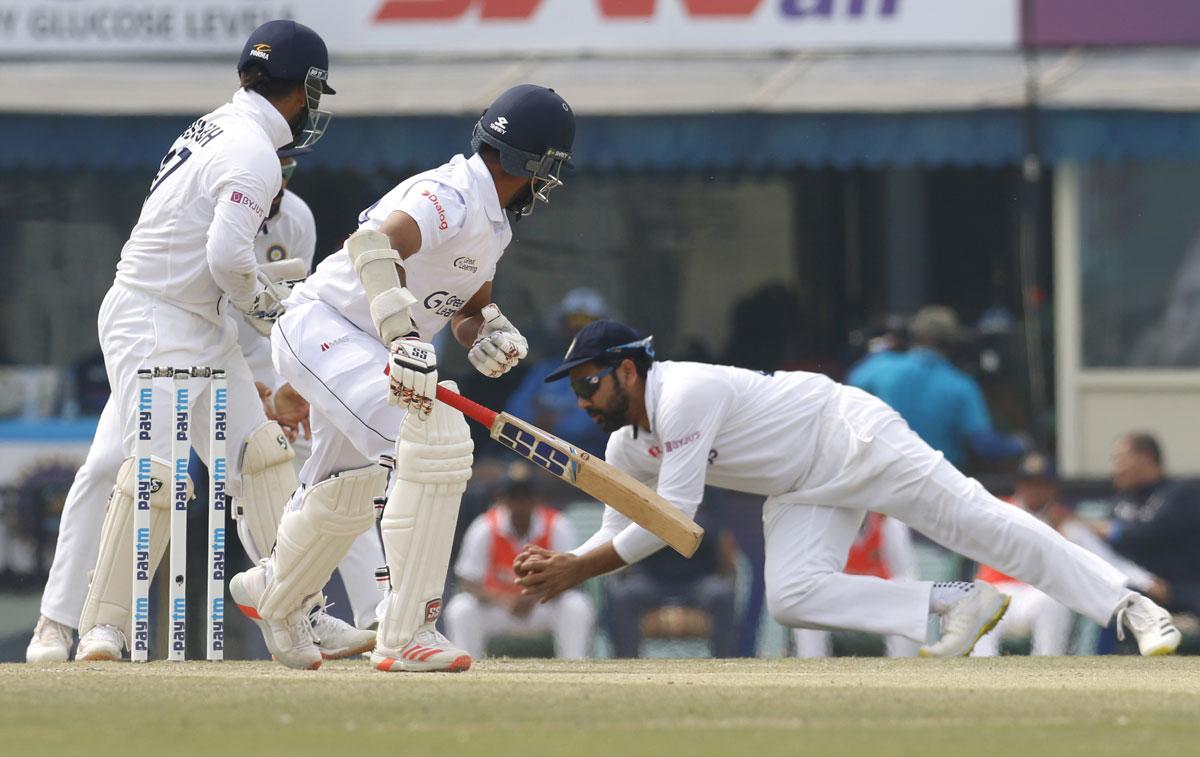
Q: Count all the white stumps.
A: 3